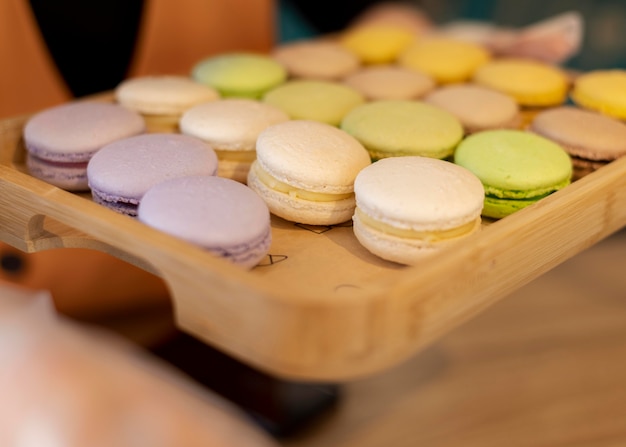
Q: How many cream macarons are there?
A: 4